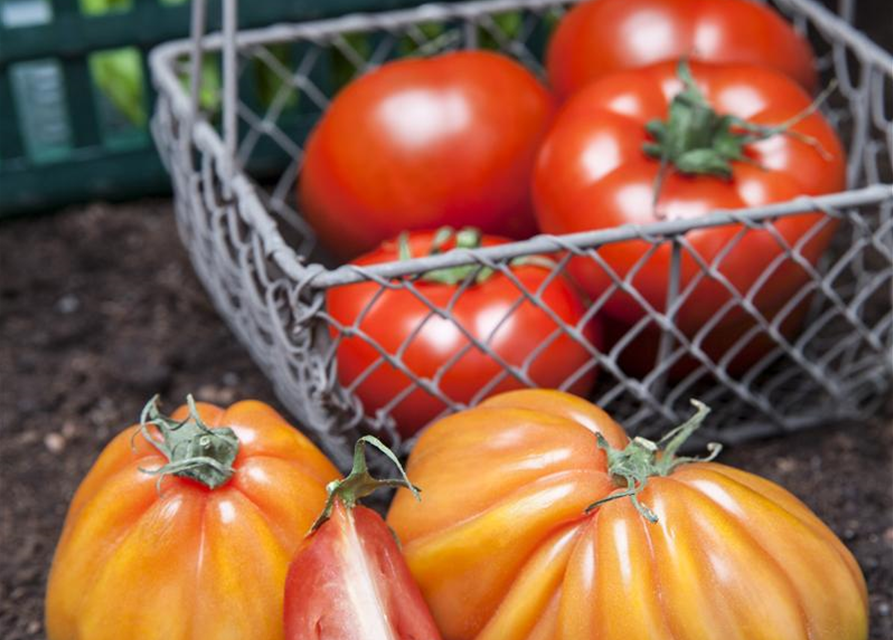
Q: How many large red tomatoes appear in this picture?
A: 4